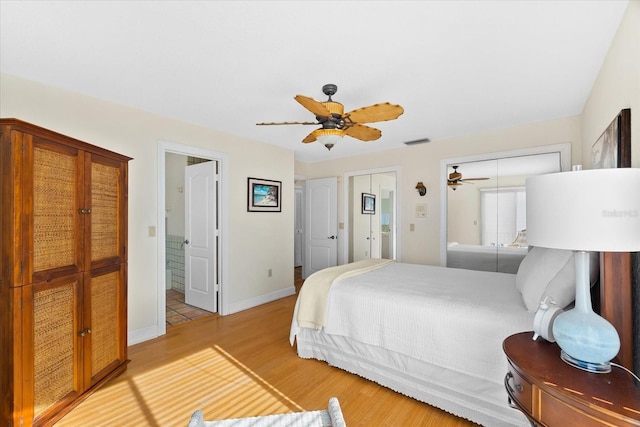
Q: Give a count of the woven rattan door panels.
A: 4